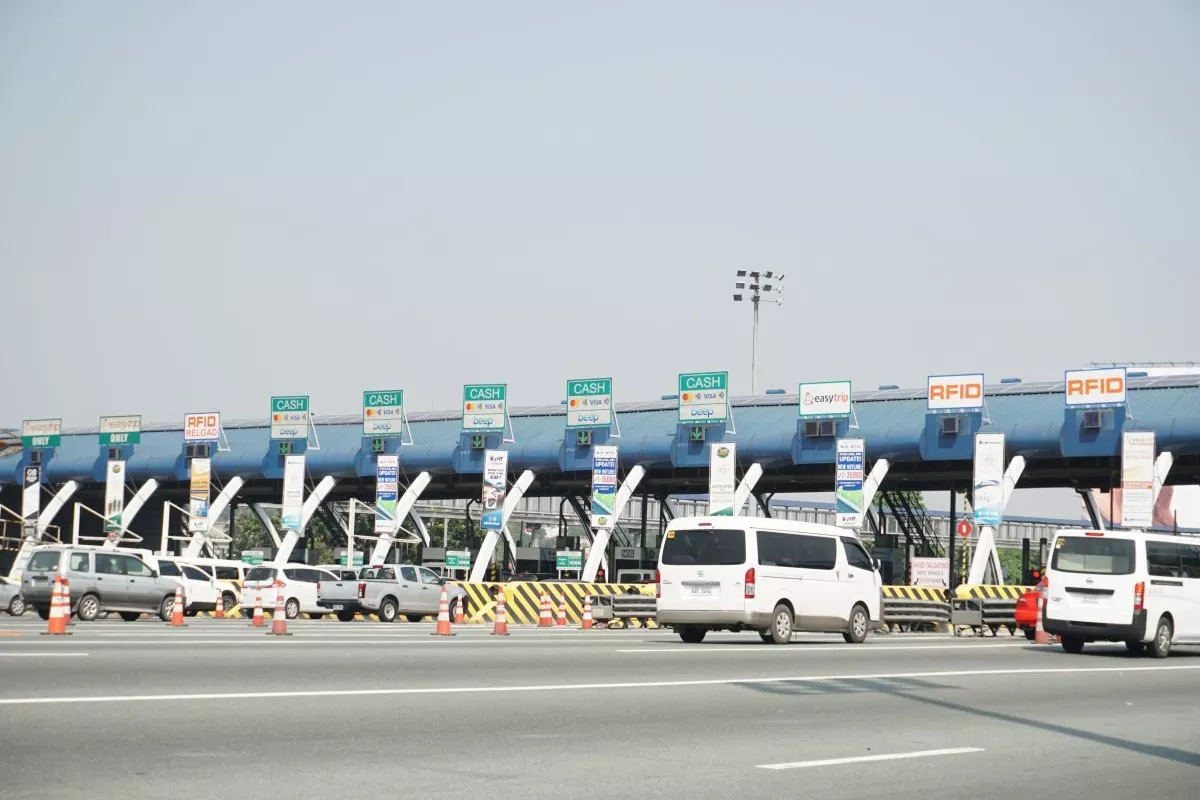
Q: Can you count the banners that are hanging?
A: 11